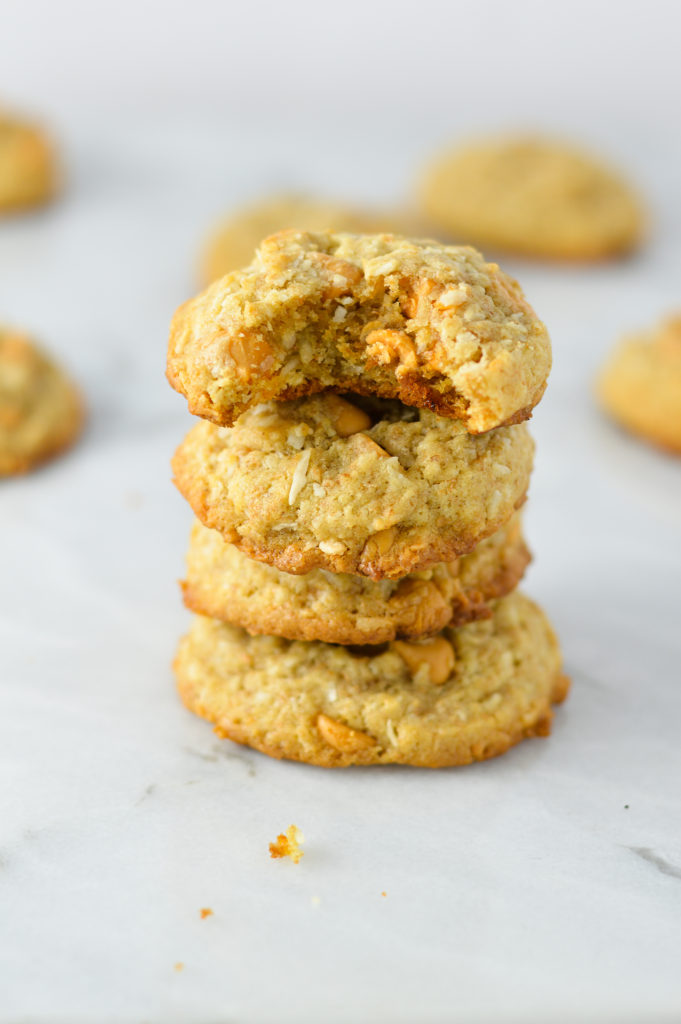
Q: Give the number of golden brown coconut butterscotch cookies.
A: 9